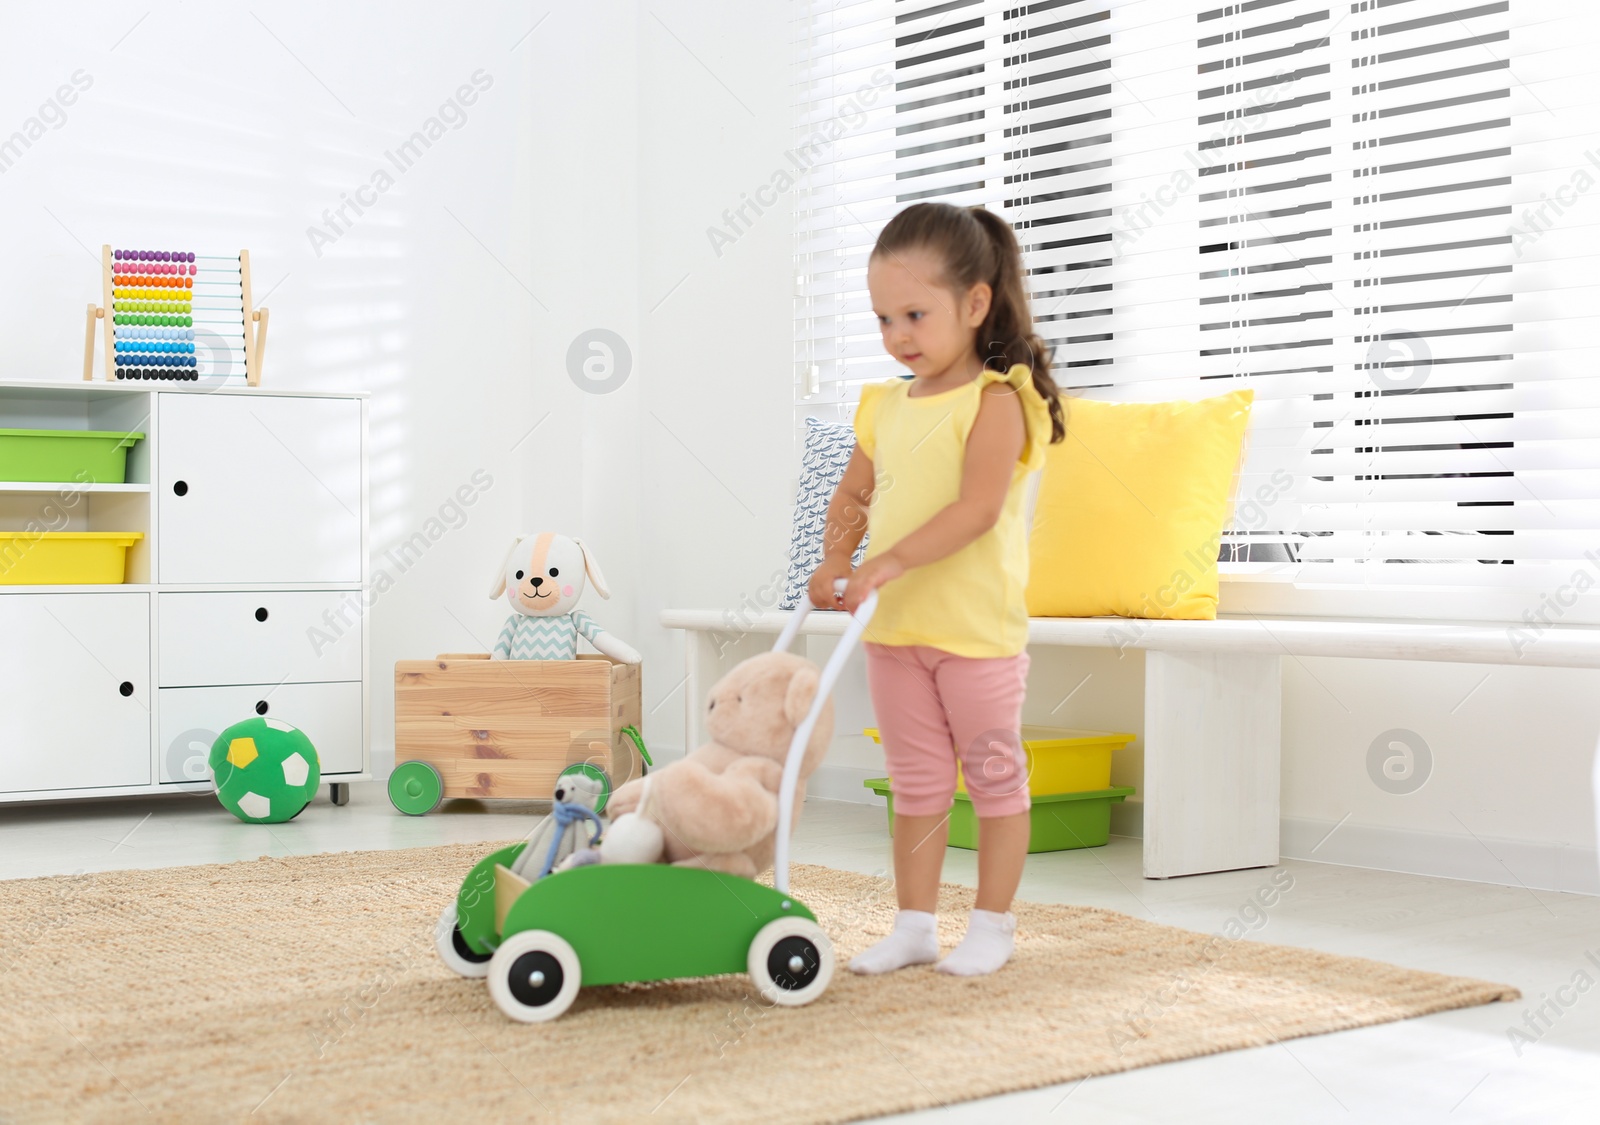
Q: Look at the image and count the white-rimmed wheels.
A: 3